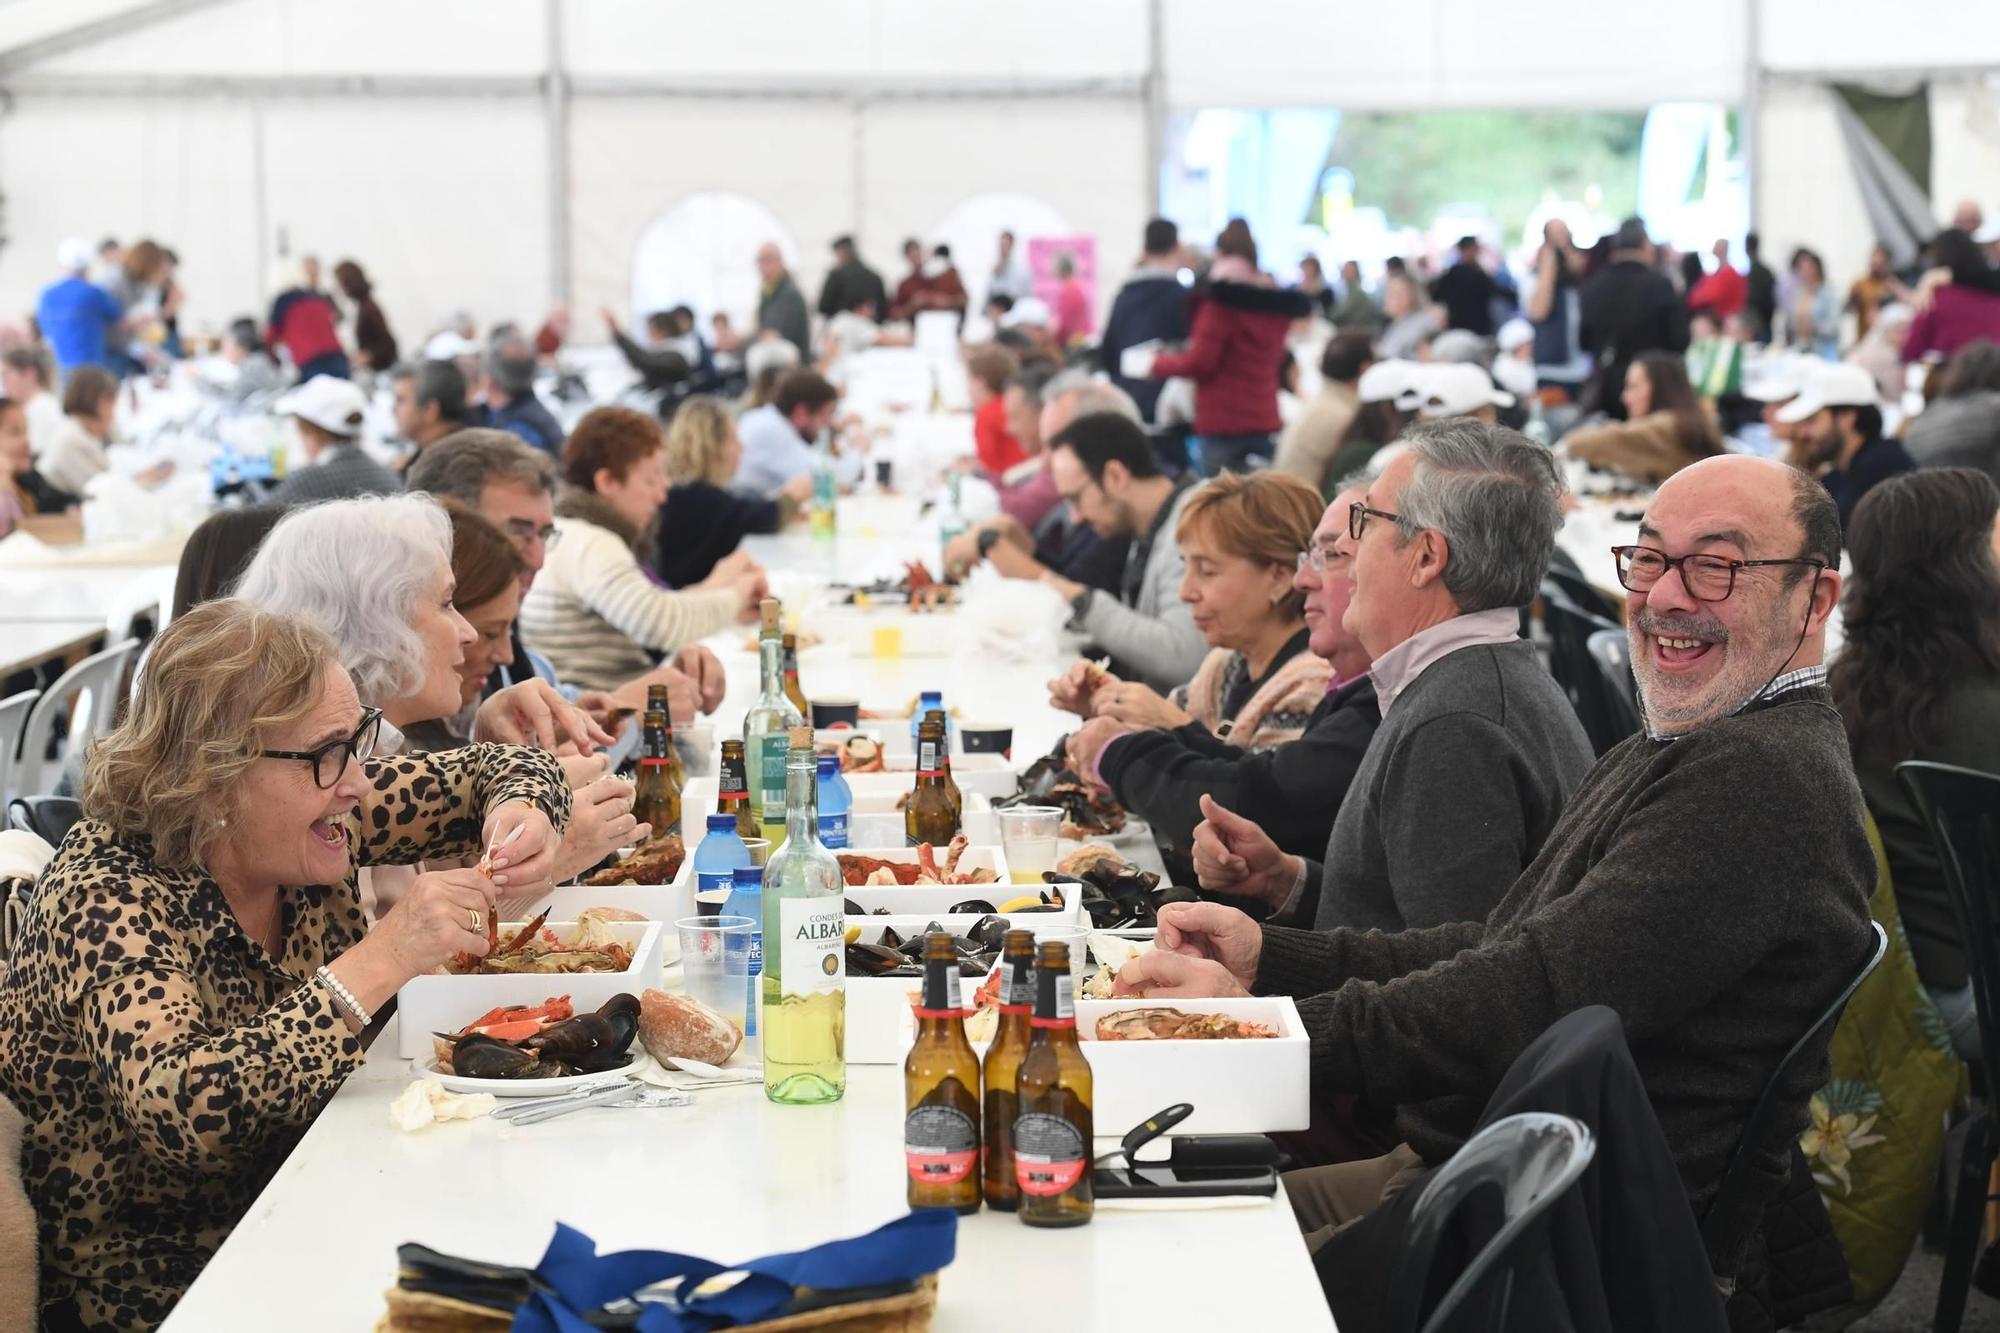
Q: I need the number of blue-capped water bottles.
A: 4